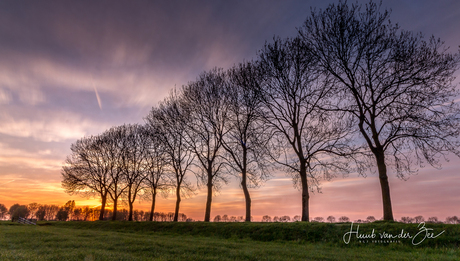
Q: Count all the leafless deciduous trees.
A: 9